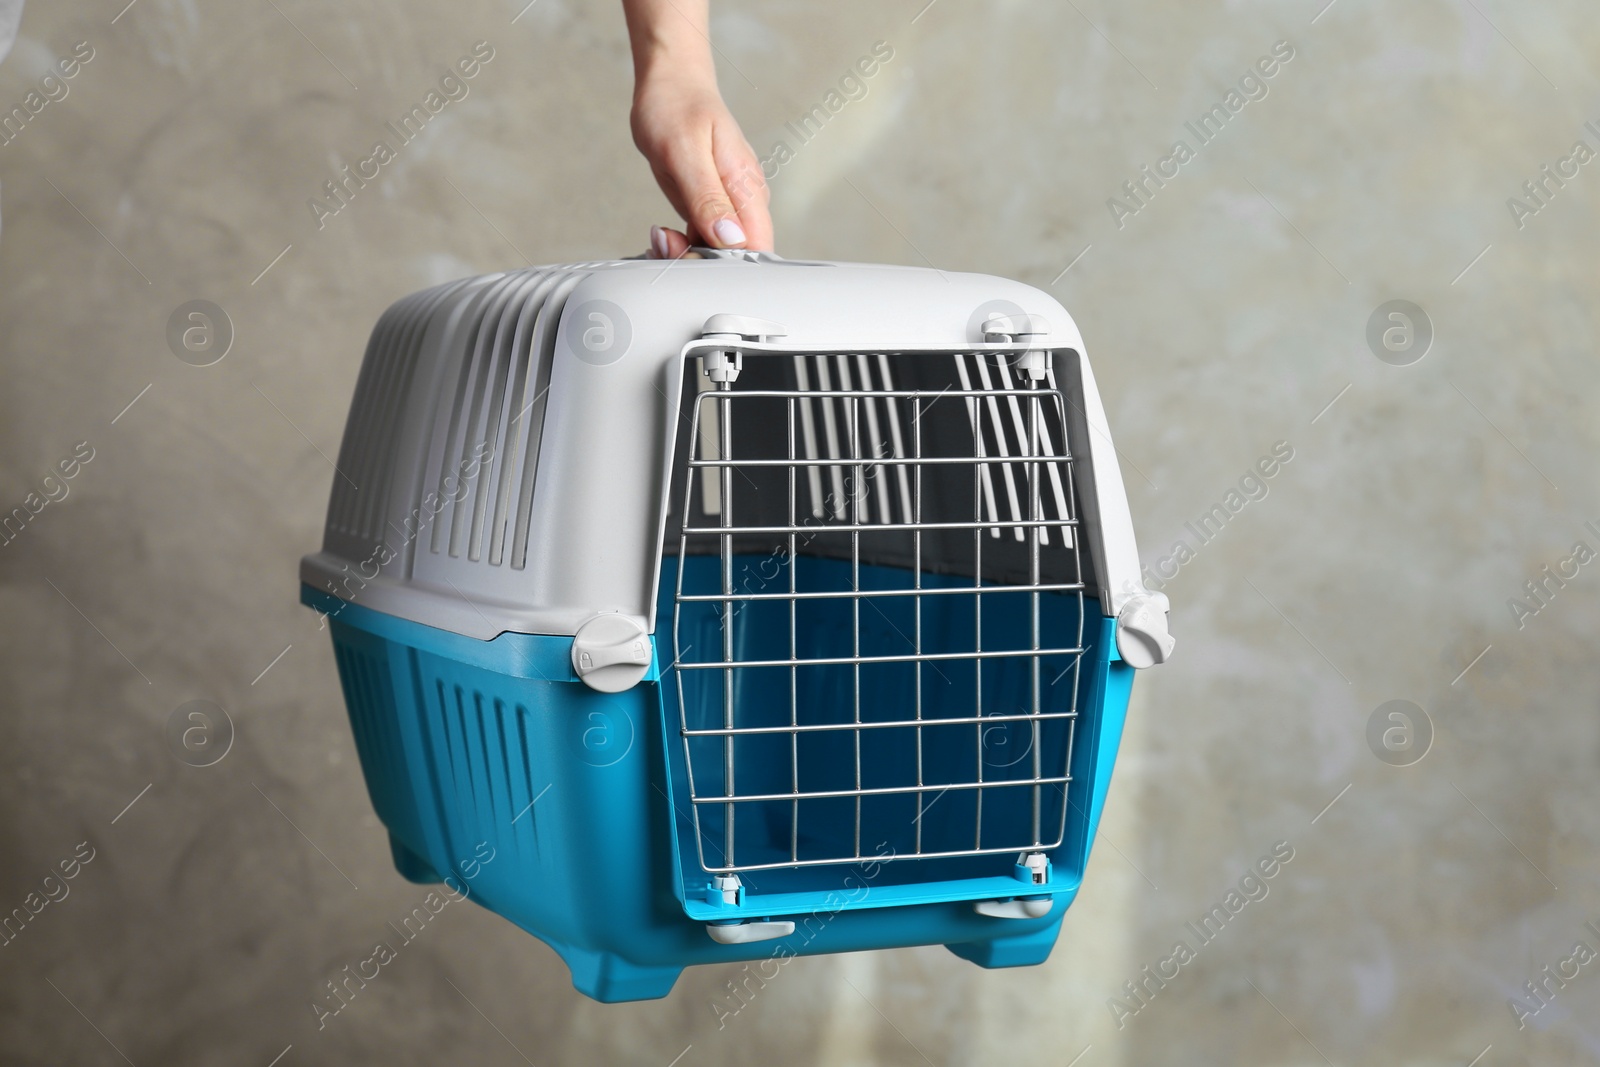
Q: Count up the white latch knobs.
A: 2